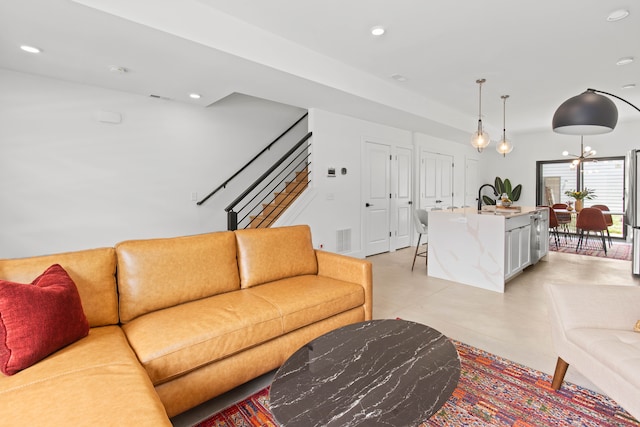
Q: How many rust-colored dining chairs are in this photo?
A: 4